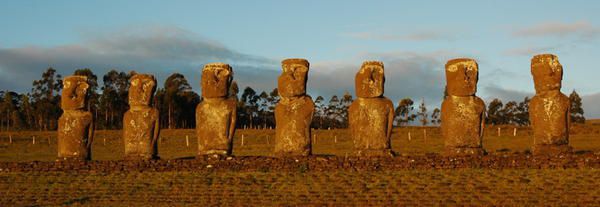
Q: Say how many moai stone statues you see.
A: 7